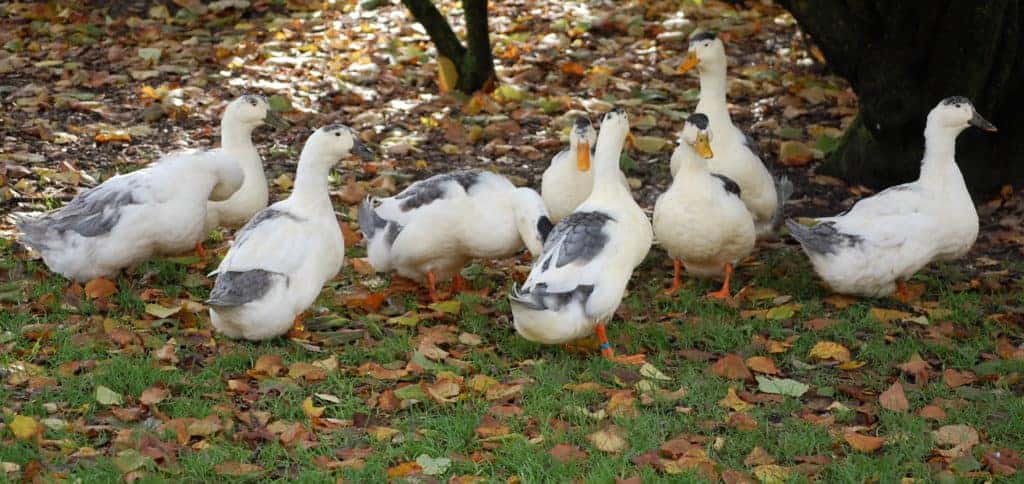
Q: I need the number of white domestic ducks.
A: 9